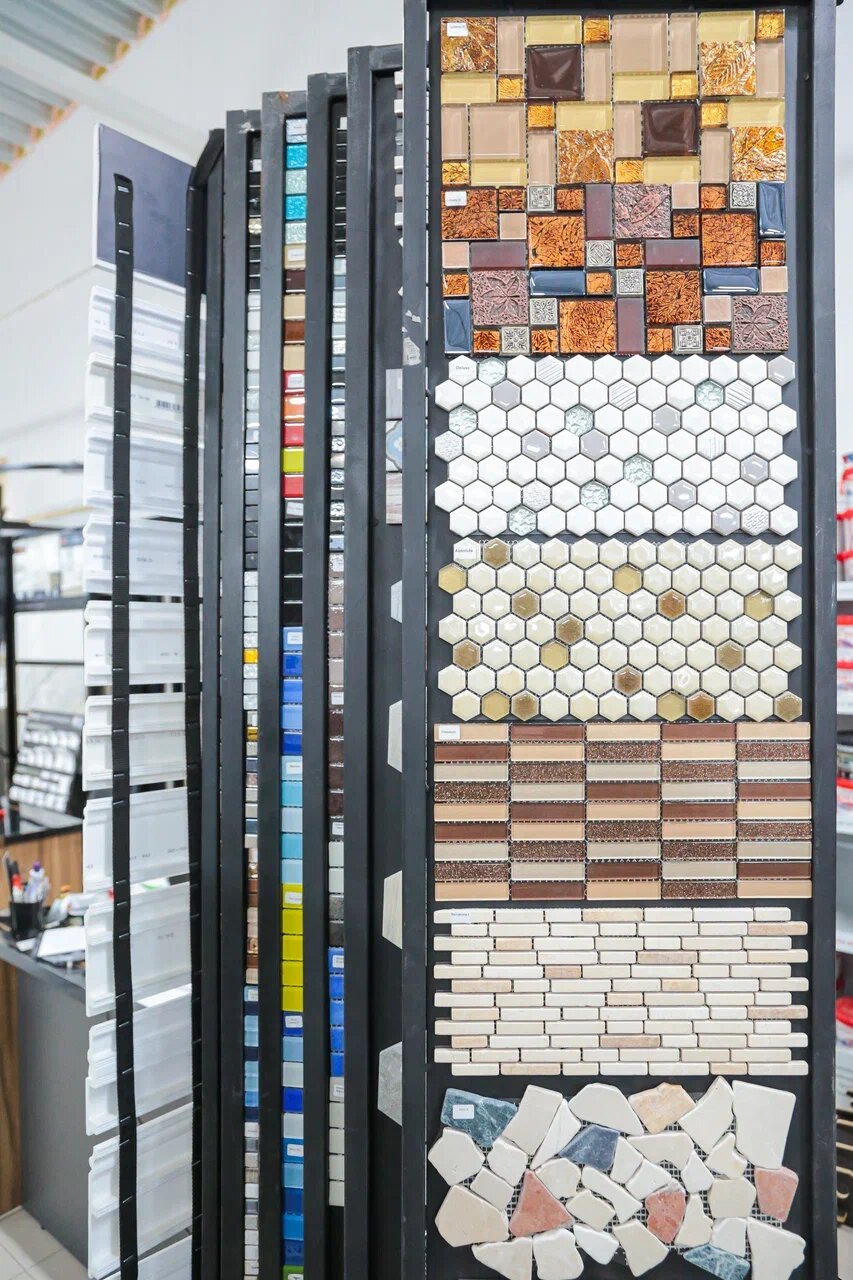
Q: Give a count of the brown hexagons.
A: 10